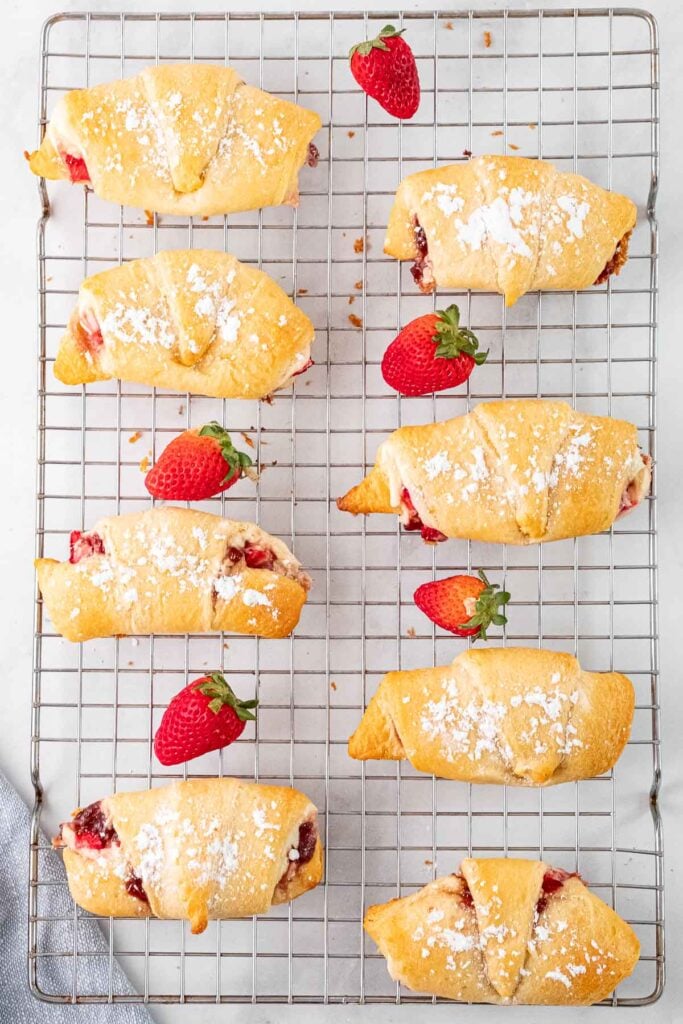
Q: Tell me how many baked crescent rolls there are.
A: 8